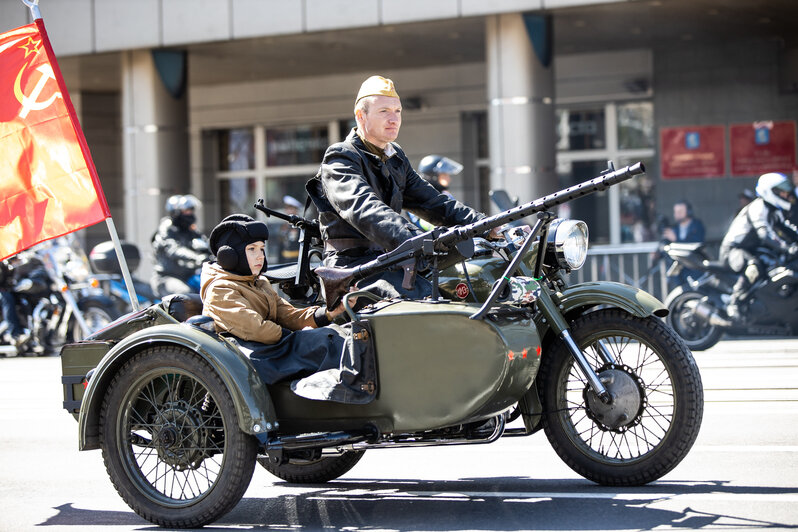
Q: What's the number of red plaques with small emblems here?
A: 2